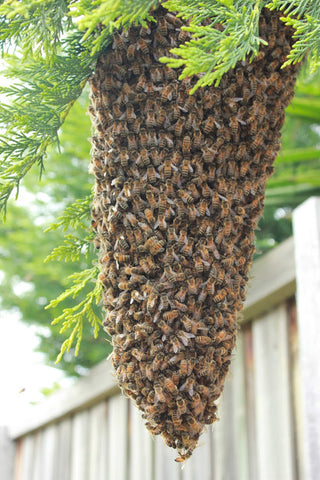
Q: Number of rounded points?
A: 1